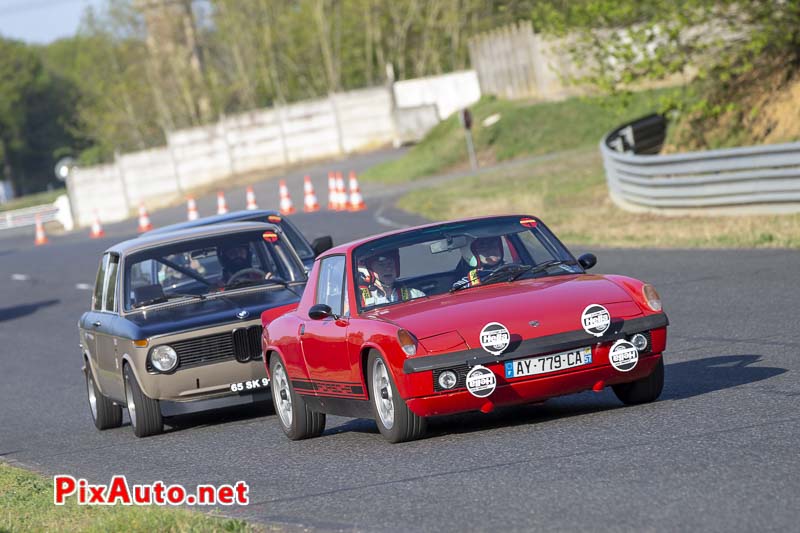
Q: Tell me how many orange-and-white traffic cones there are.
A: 11